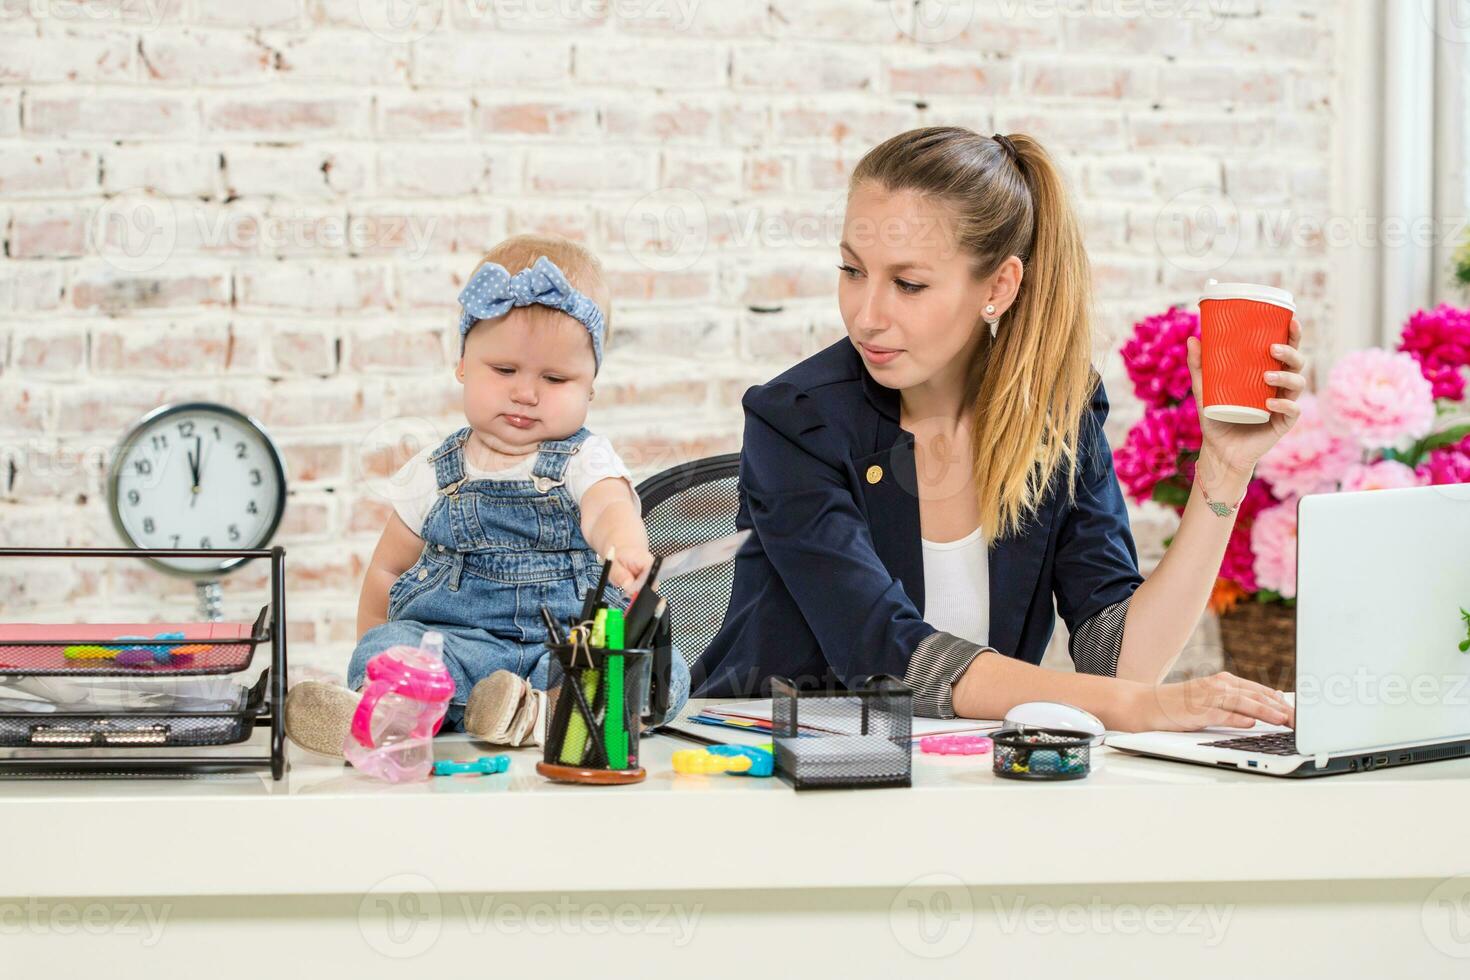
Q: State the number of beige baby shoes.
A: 2